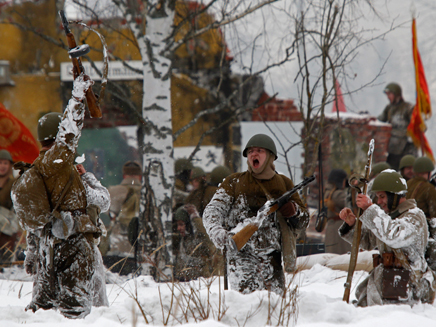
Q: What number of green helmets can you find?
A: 12